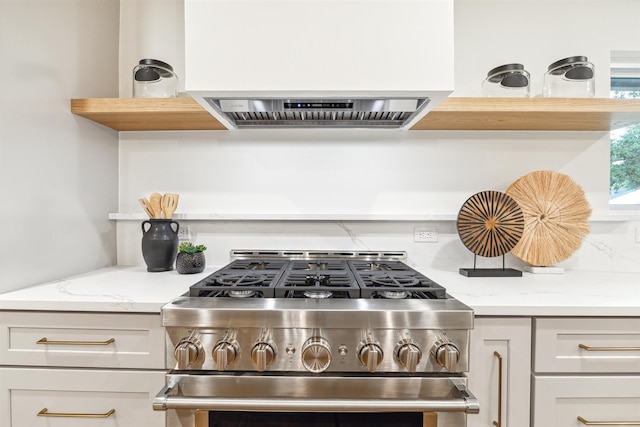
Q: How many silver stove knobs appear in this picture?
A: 7